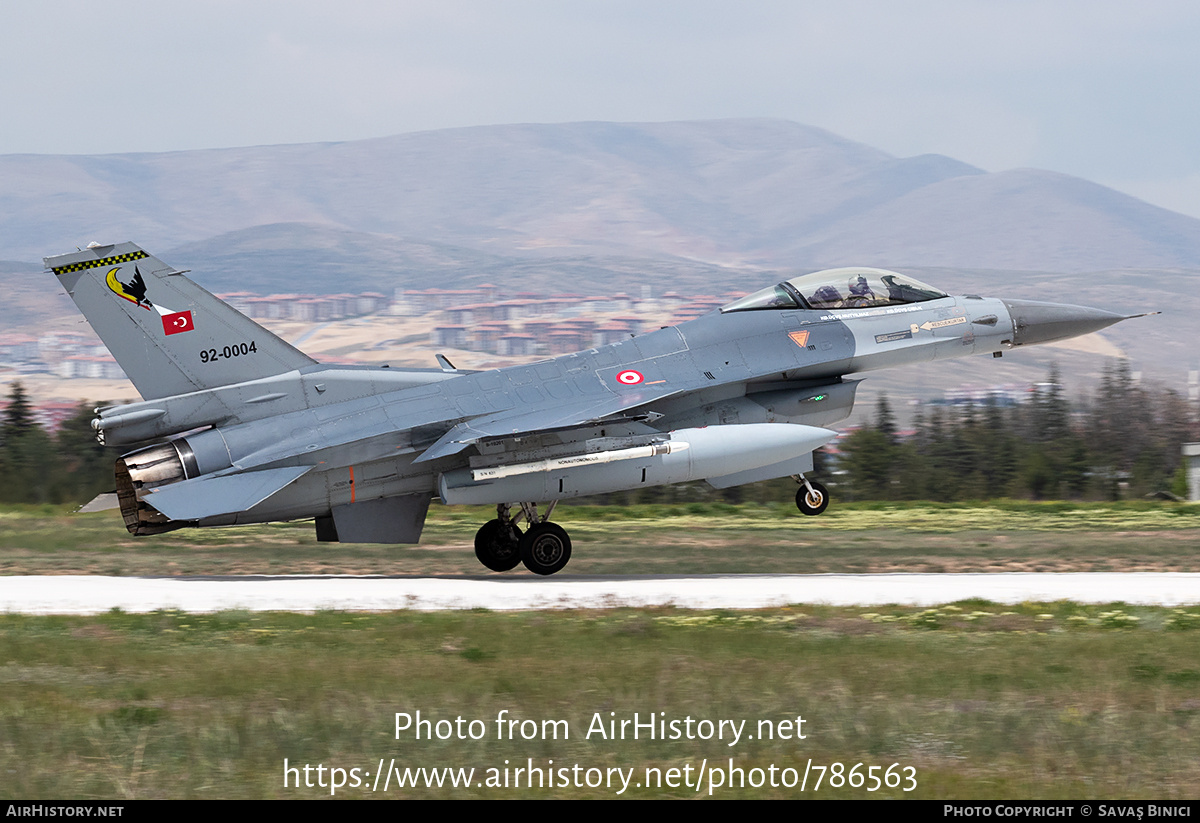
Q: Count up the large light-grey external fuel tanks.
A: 1